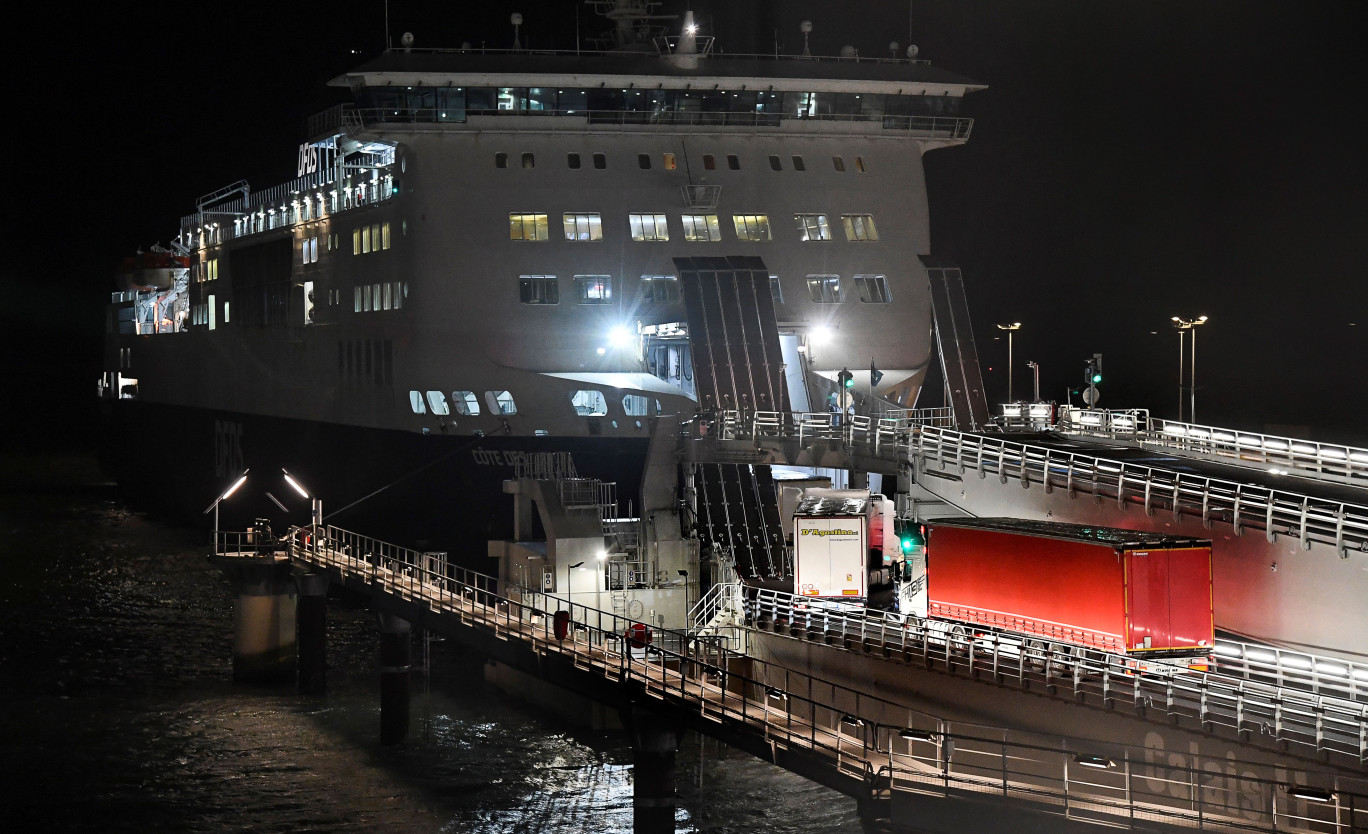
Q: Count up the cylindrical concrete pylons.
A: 4